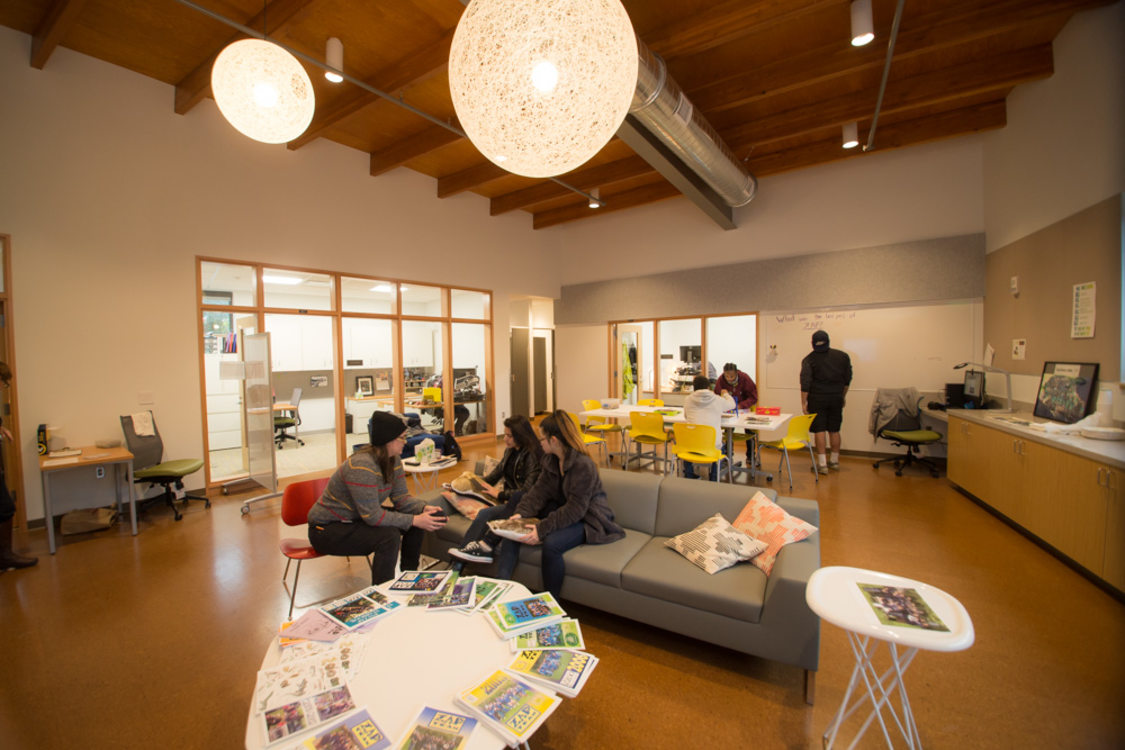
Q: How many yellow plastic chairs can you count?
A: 7